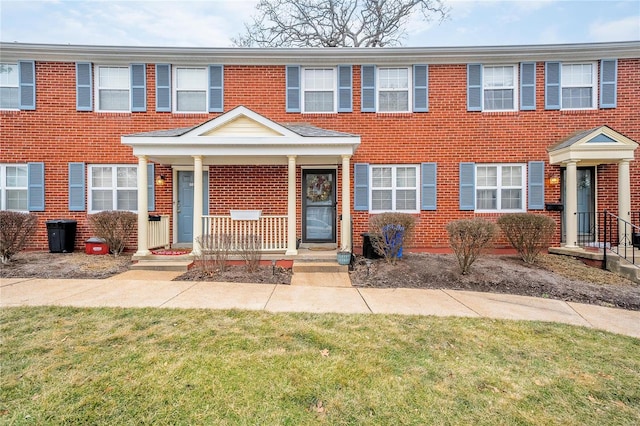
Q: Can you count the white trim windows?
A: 11